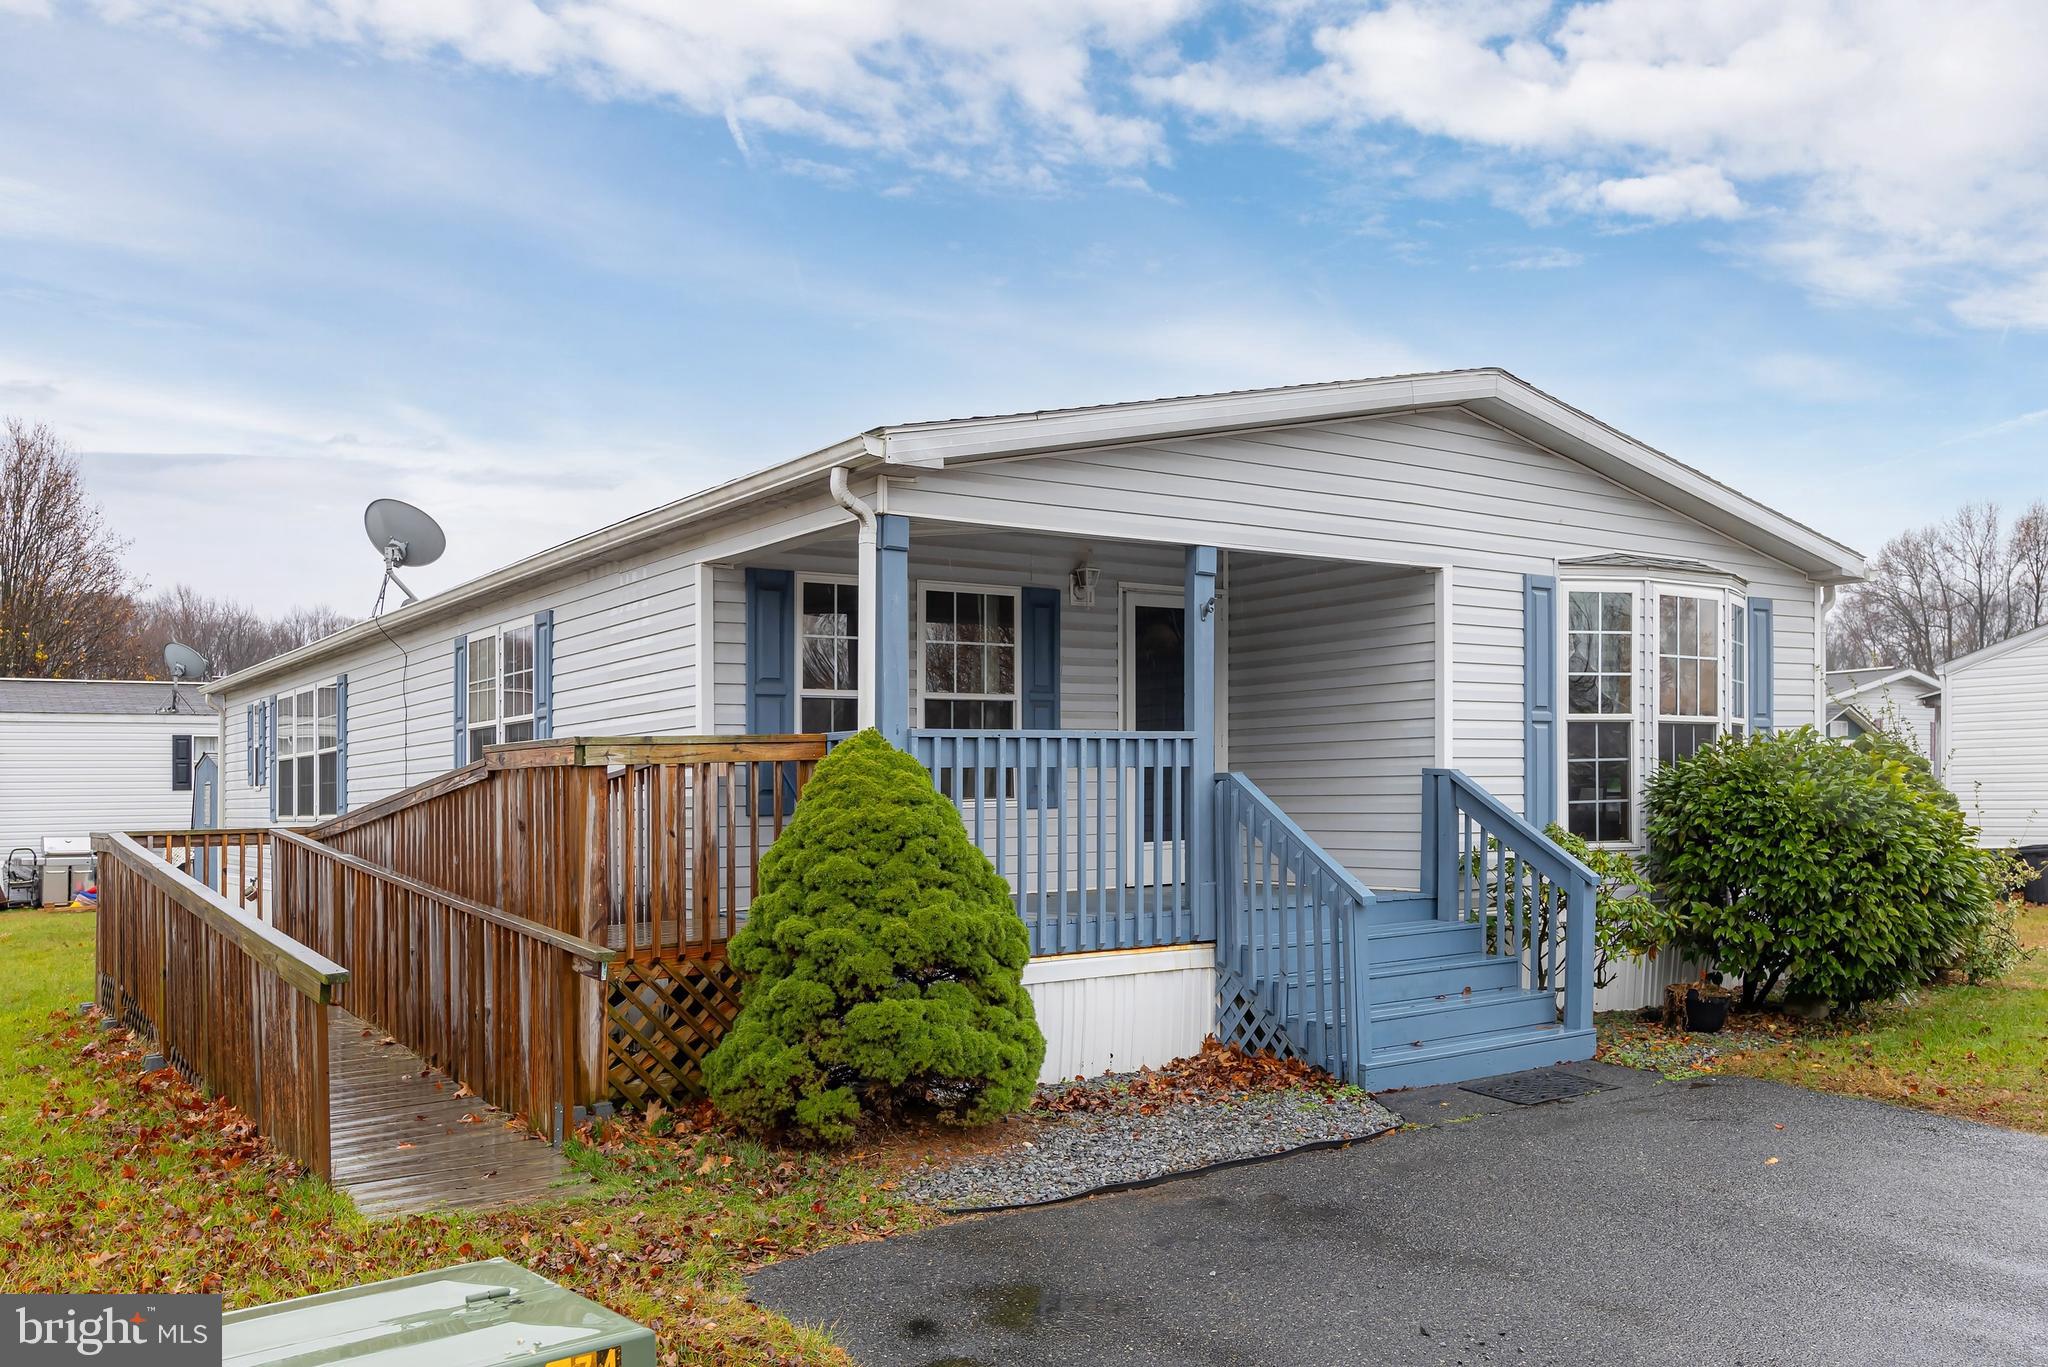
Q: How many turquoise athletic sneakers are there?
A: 0